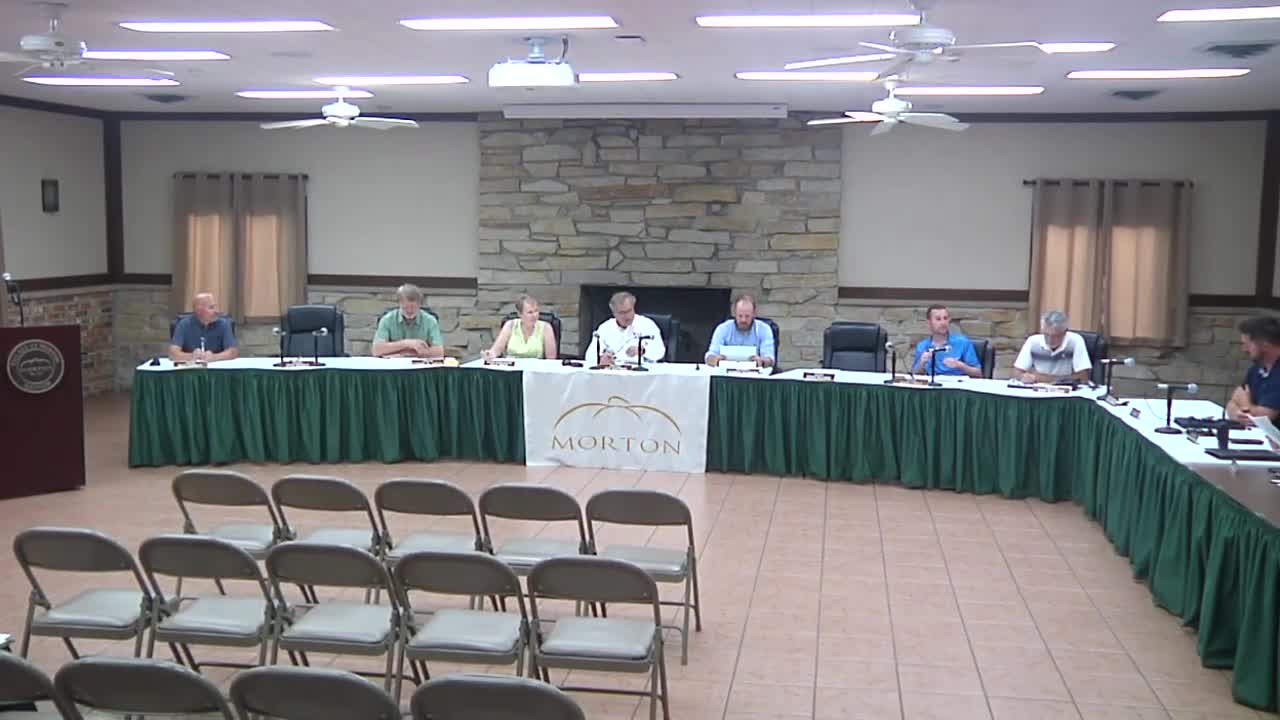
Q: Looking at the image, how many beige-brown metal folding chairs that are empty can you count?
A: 14